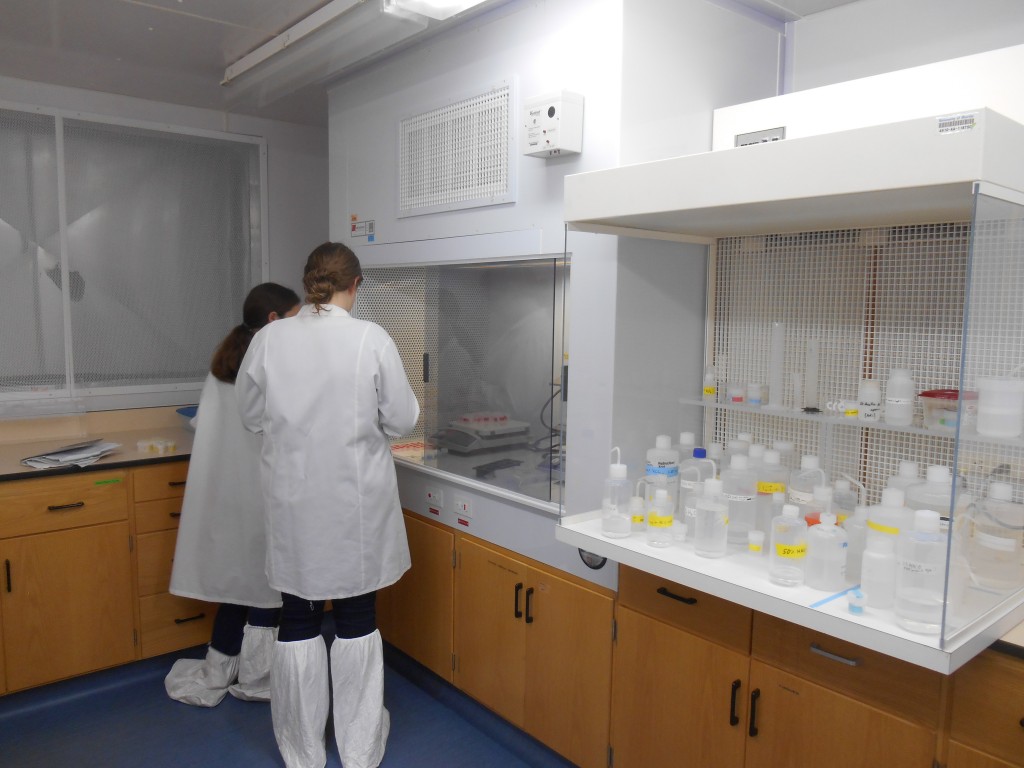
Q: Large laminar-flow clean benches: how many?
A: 2